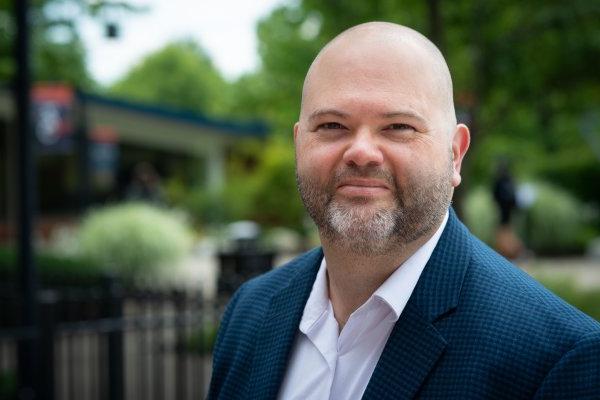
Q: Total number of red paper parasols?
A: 0